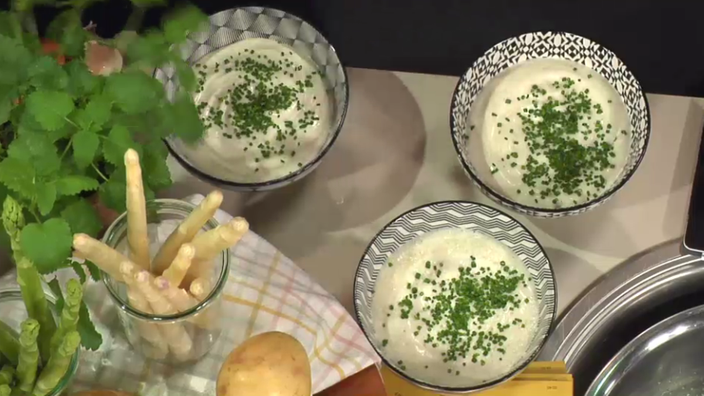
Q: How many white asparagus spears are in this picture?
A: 9